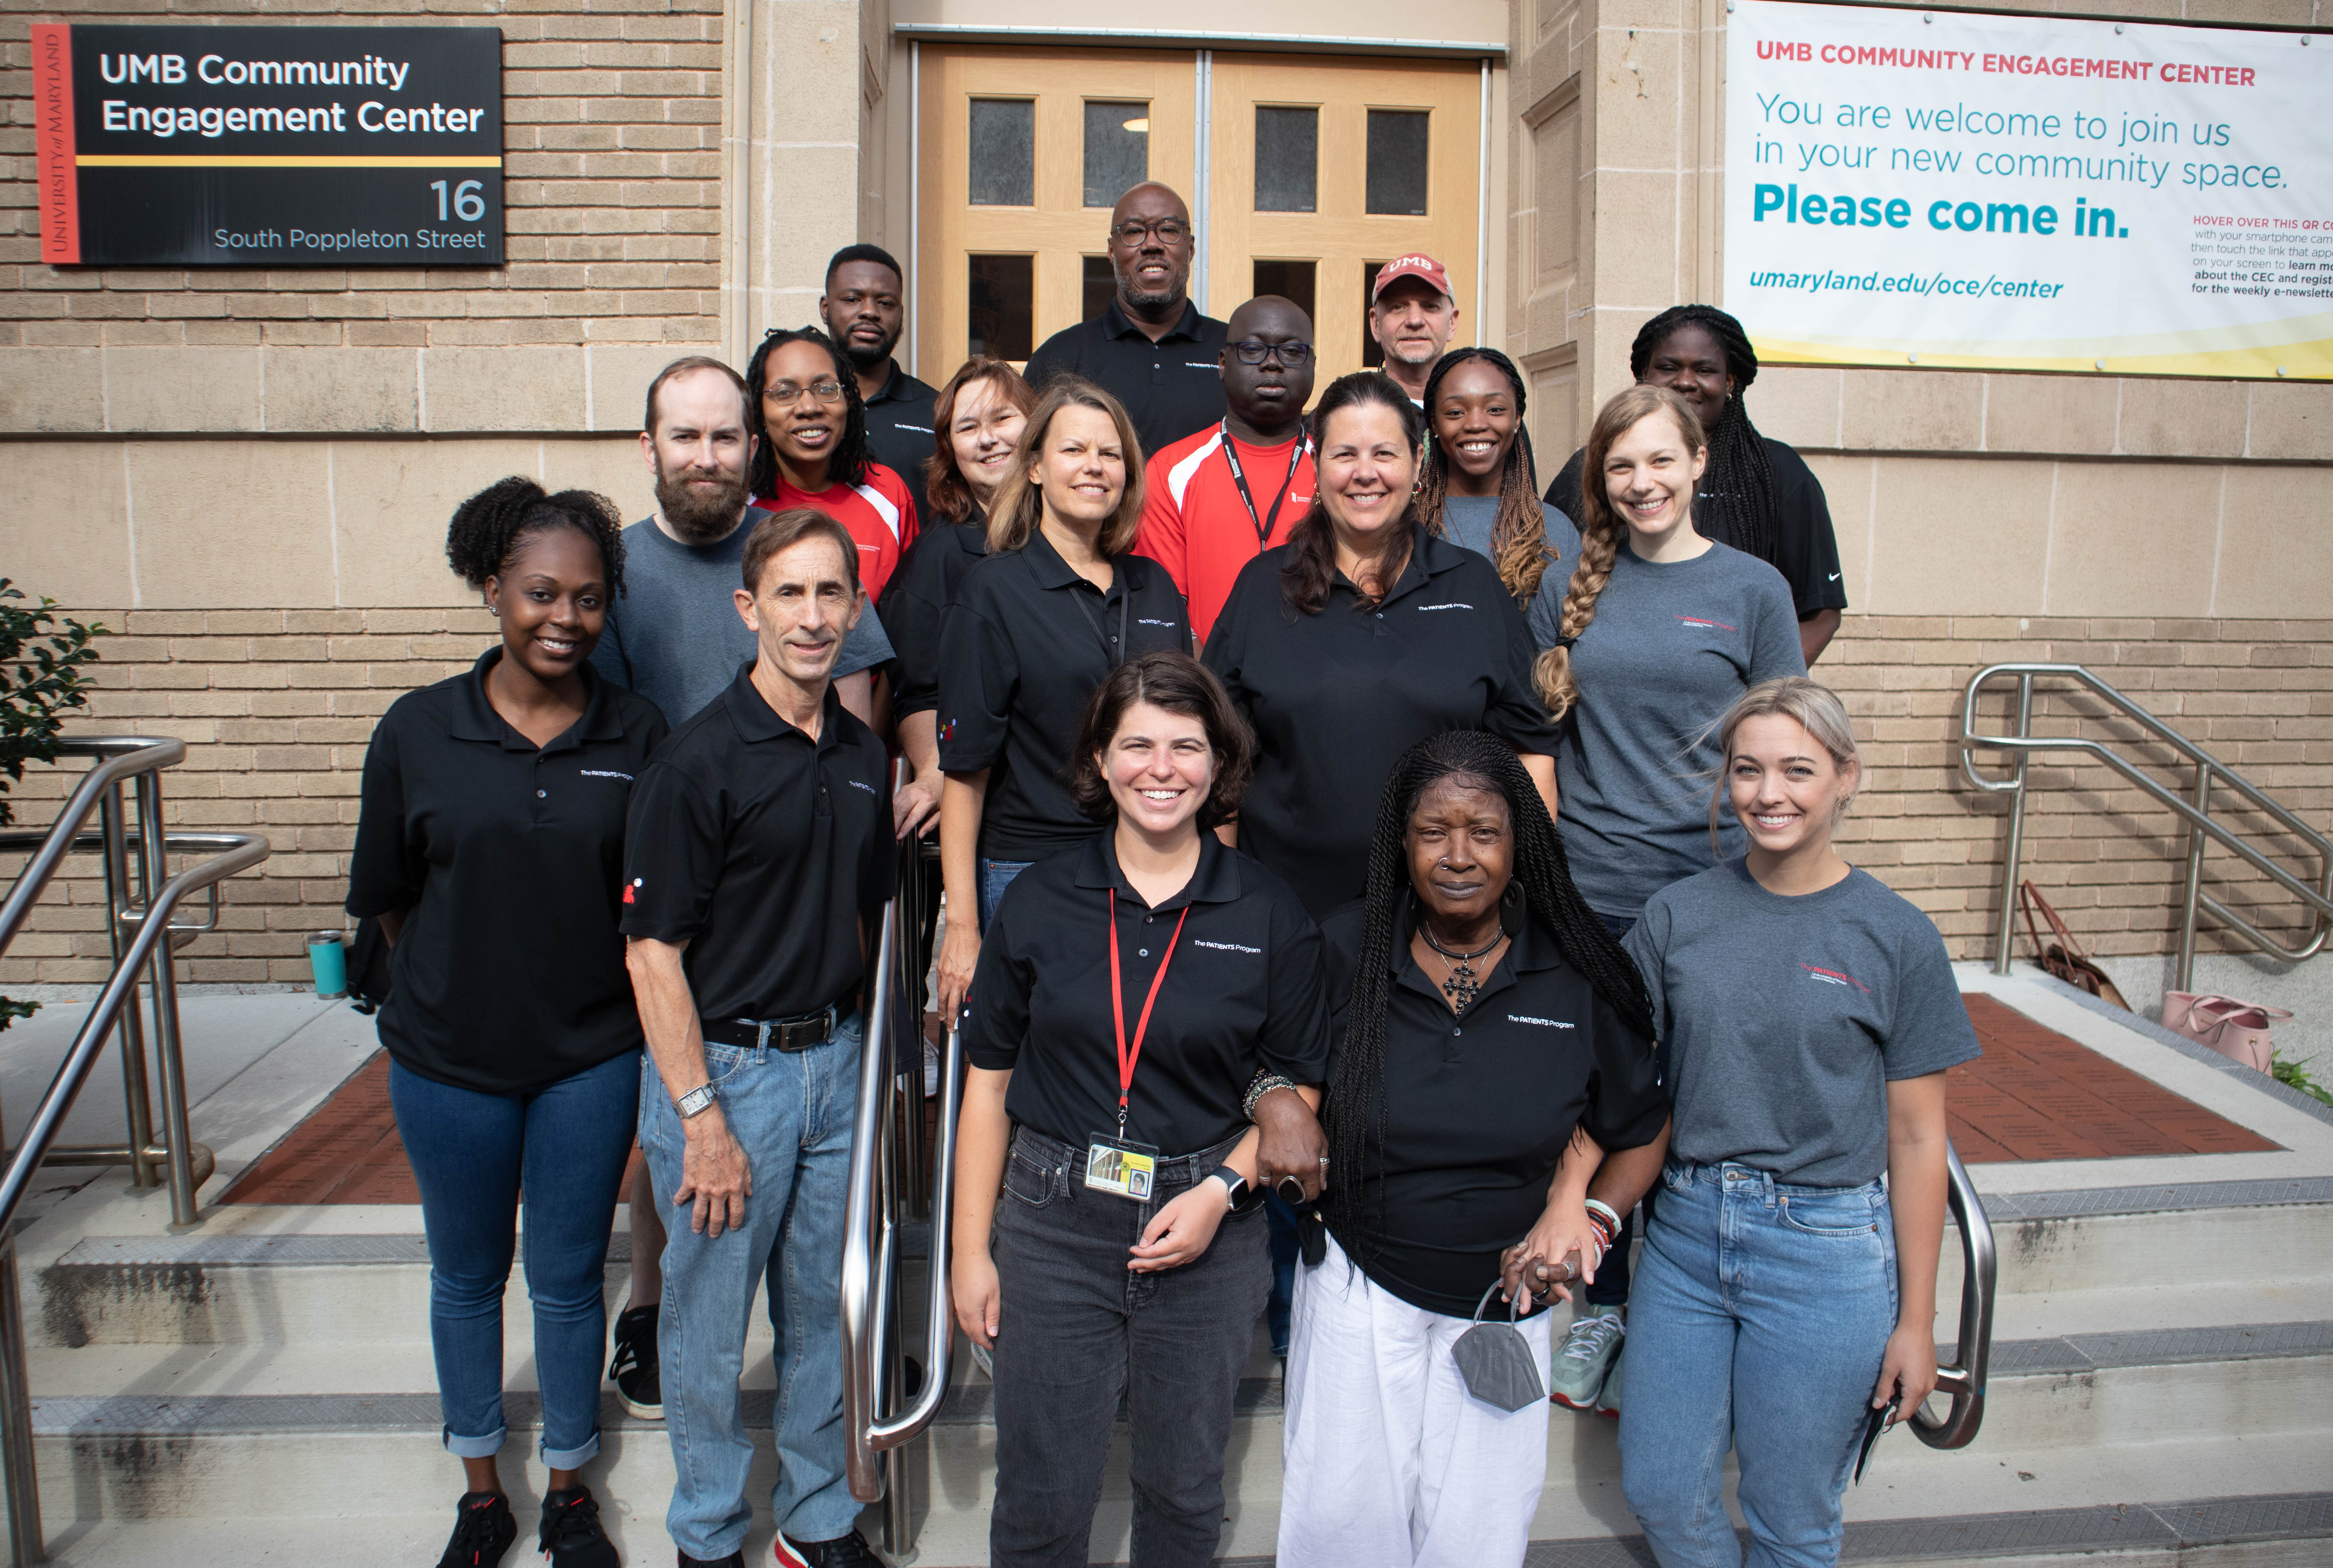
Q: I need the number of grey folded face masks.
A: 1